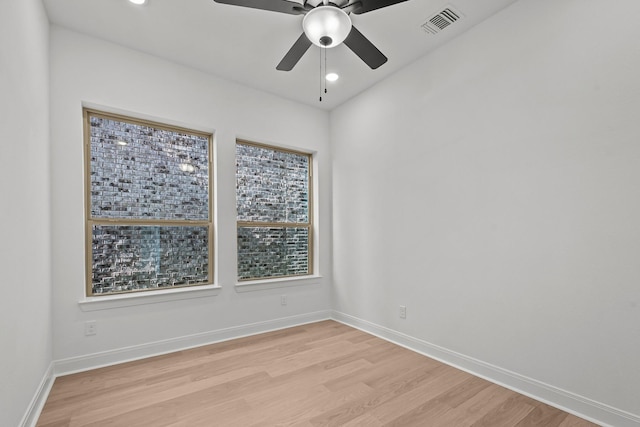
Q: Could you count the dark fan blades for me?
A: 4